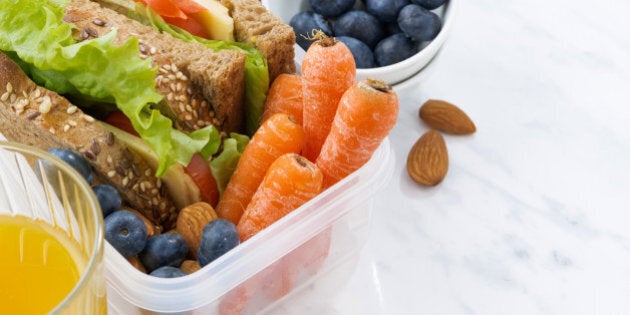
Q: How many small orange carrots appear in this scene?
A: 5